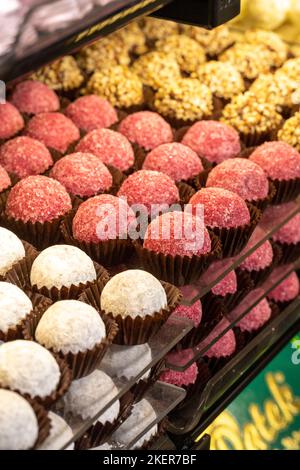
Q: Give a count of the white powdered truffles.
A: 11